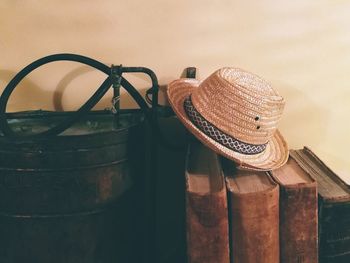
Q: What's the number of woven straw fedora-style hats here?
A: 1